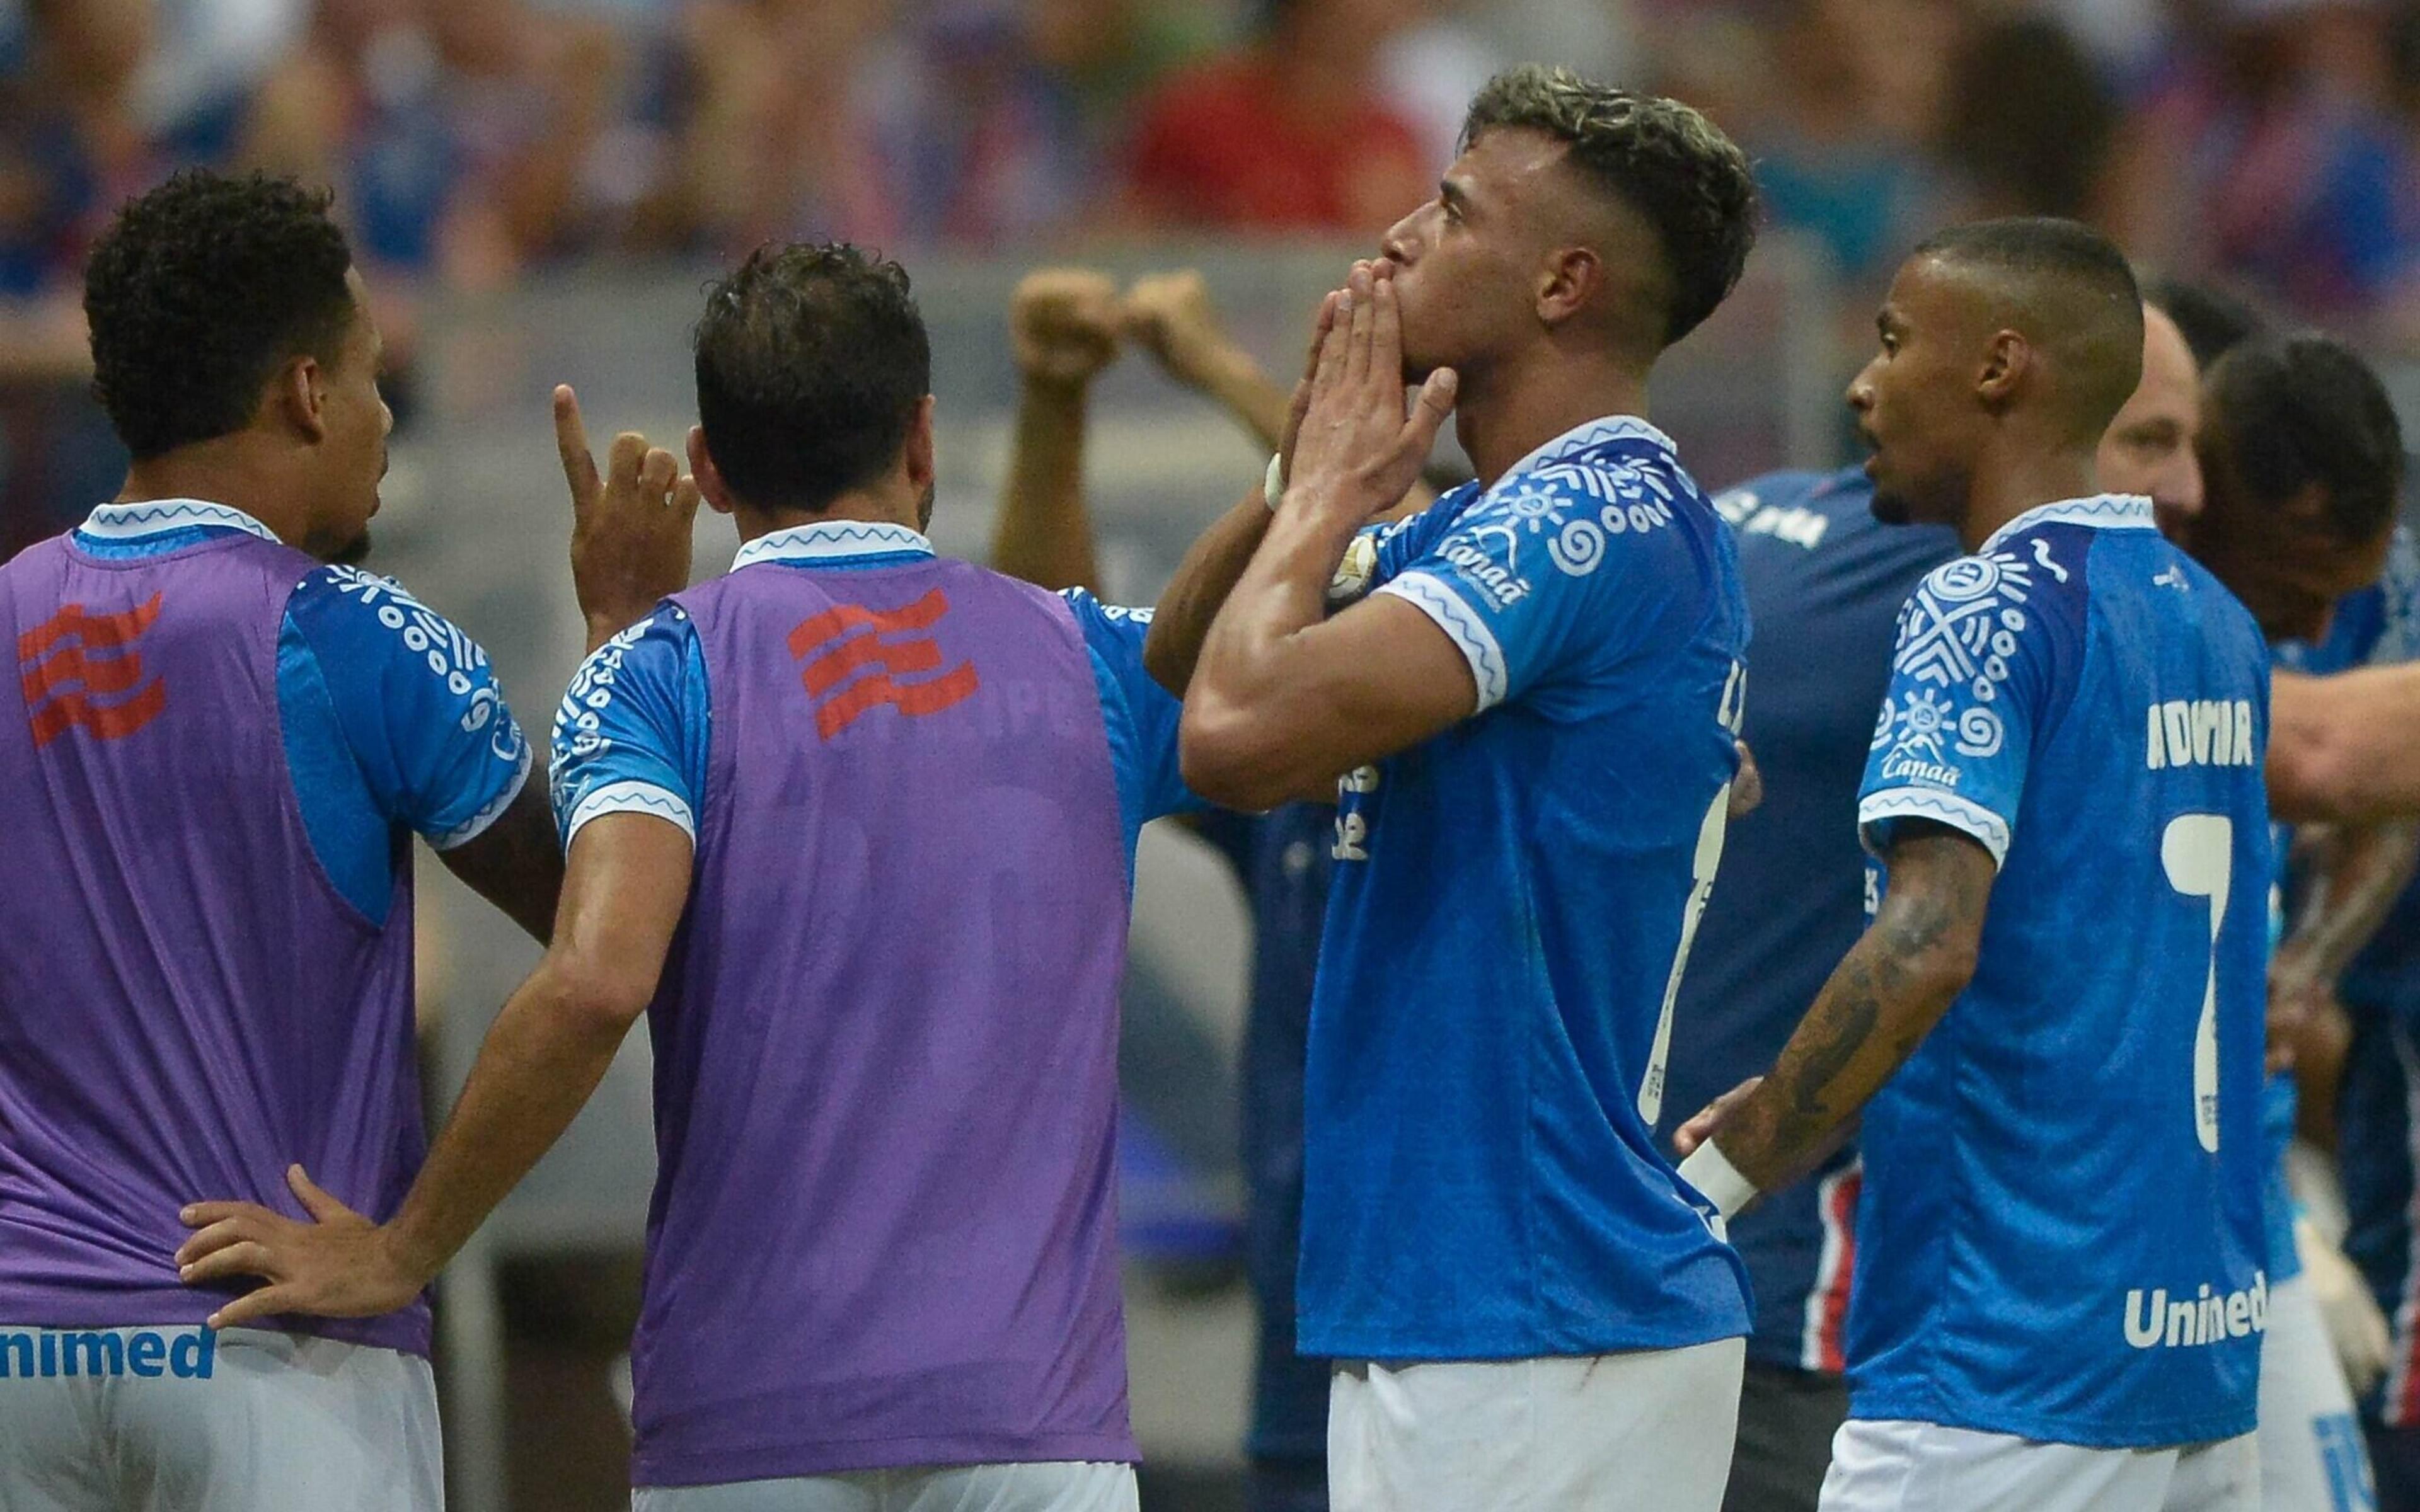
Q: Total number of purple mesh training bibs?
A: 2